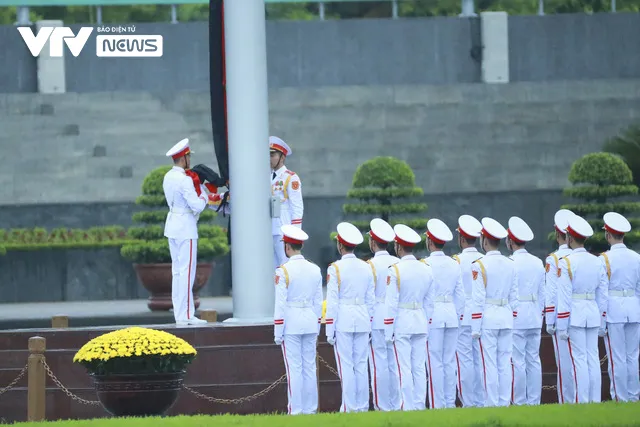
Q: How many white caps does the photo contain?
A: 13